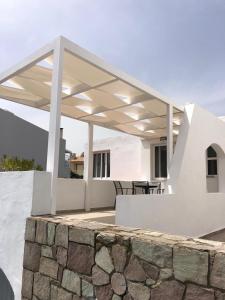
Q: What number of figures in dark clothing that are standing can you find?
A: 0